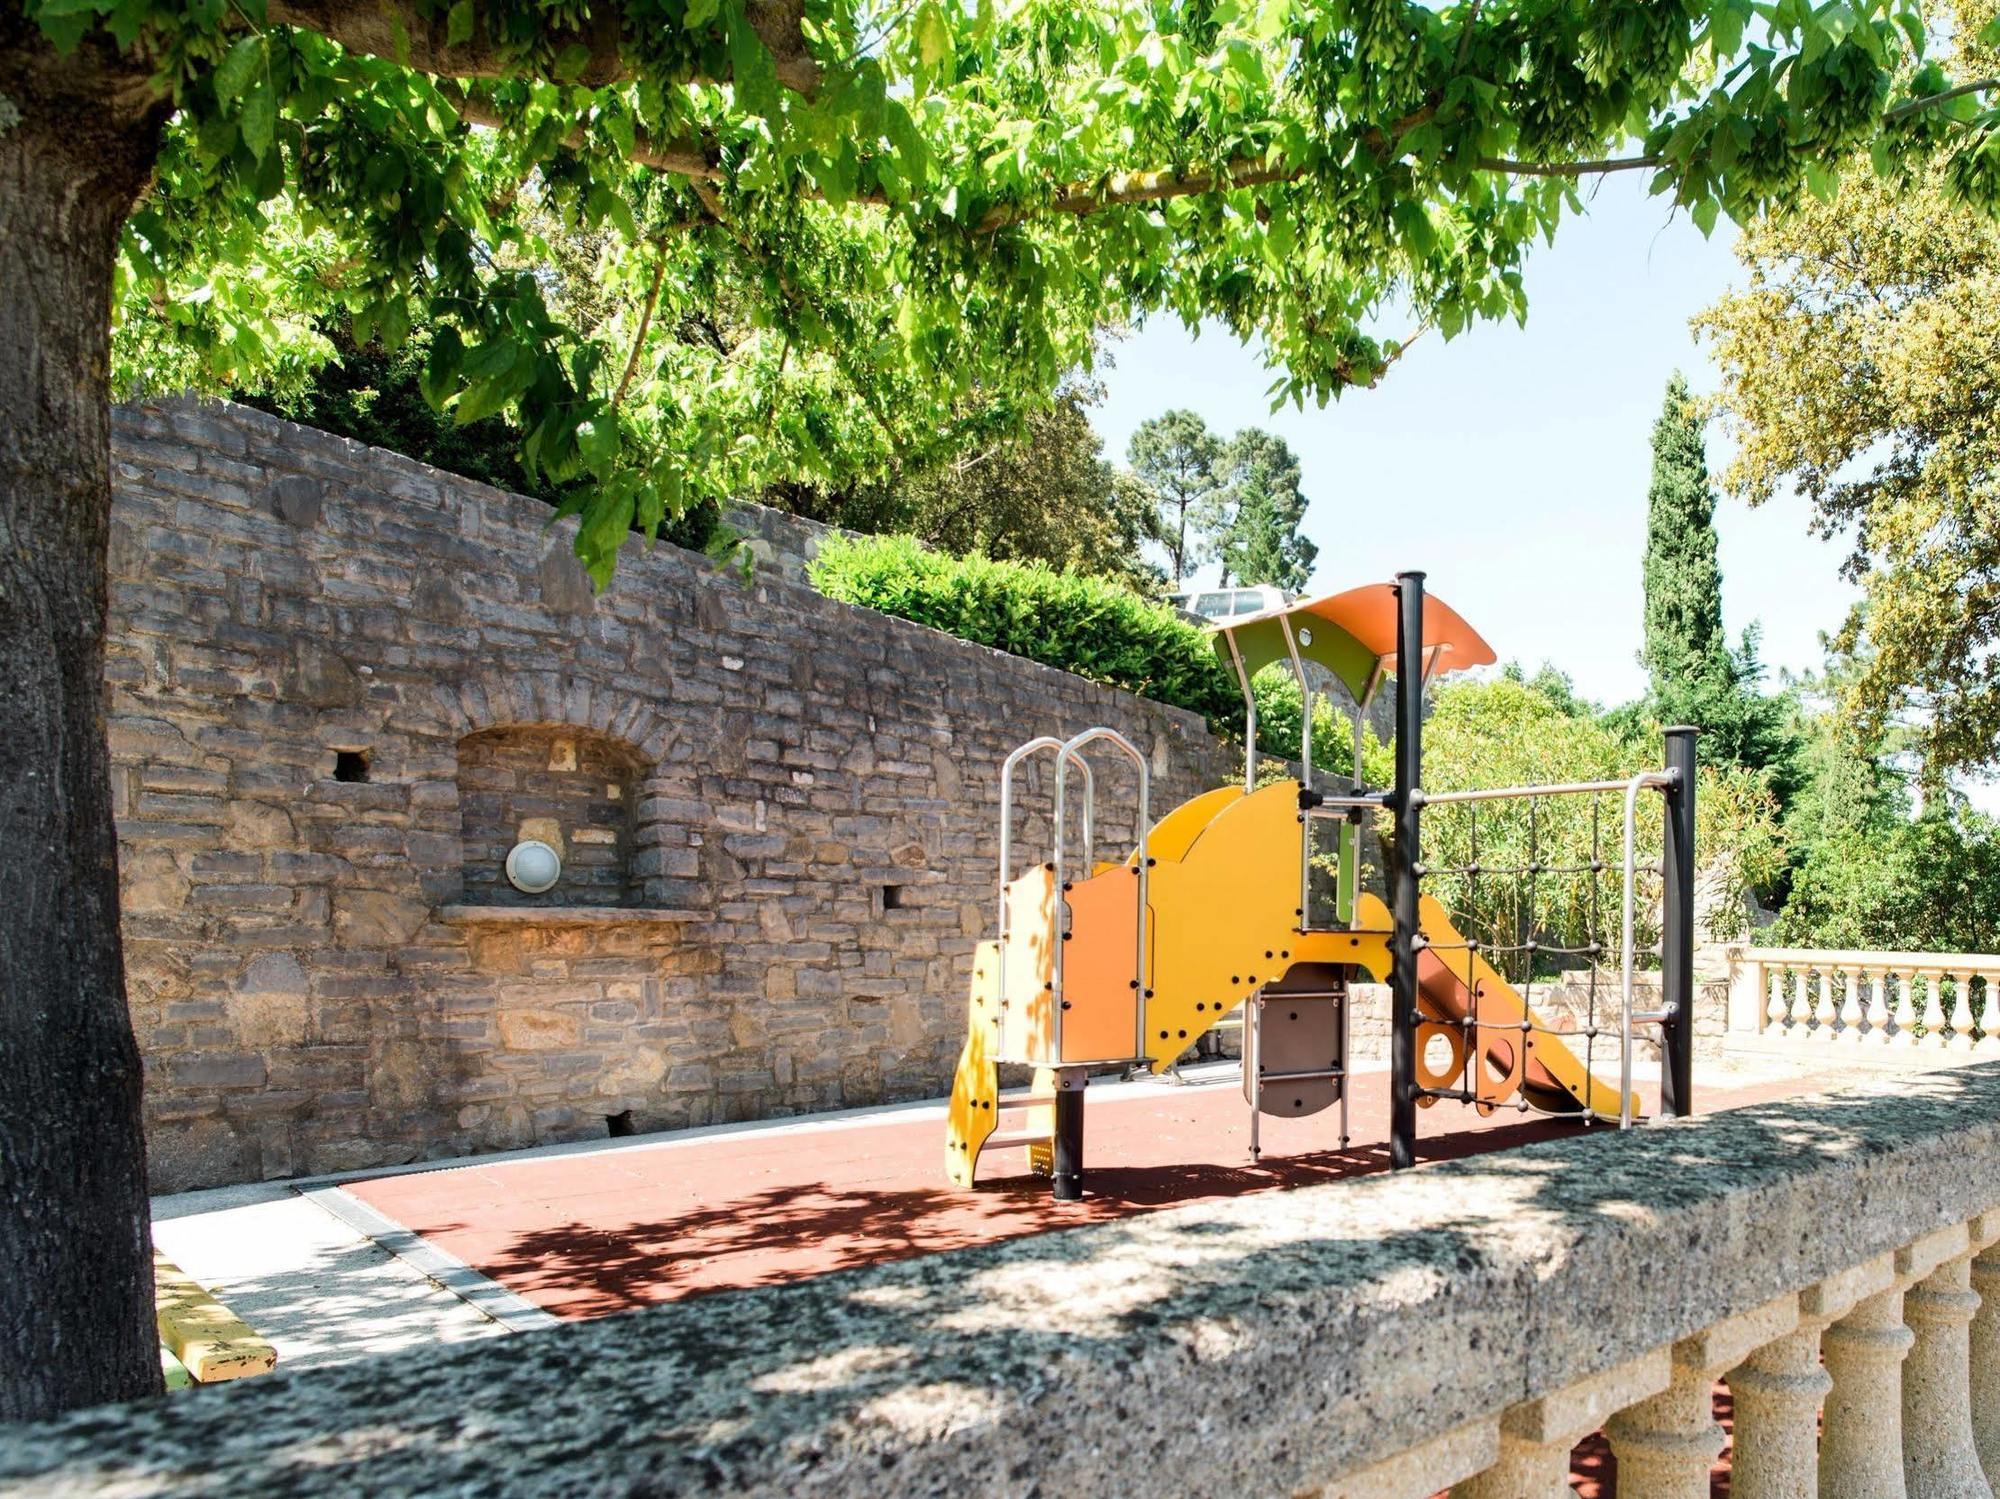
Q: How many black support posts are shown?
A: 3